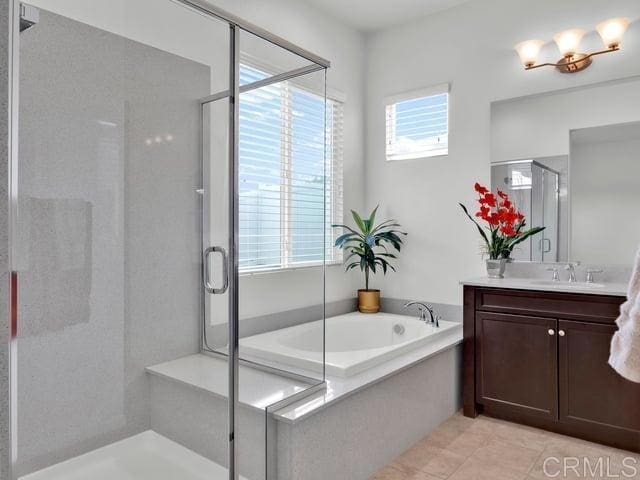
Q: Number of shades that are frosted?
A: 3